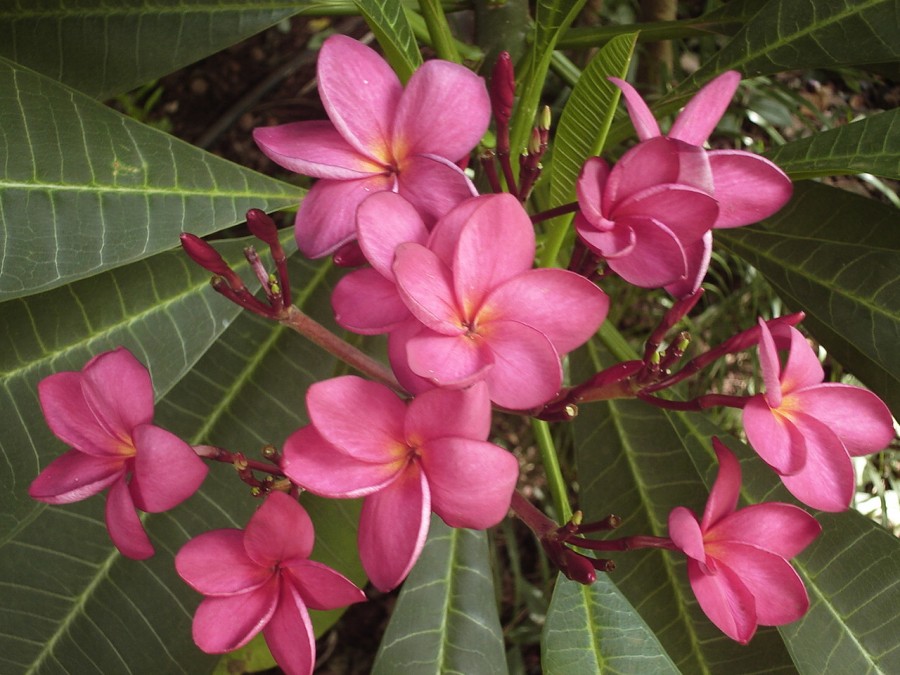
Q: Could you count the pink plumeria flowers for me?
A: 10